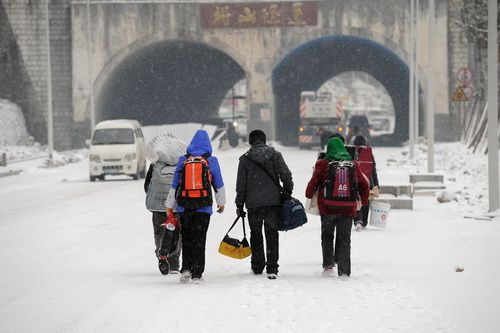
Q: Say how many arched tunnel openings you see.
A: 2